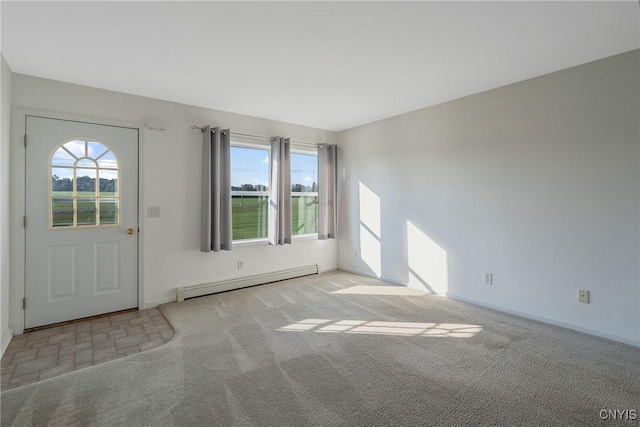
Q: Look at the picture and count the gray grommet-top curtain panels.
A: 3